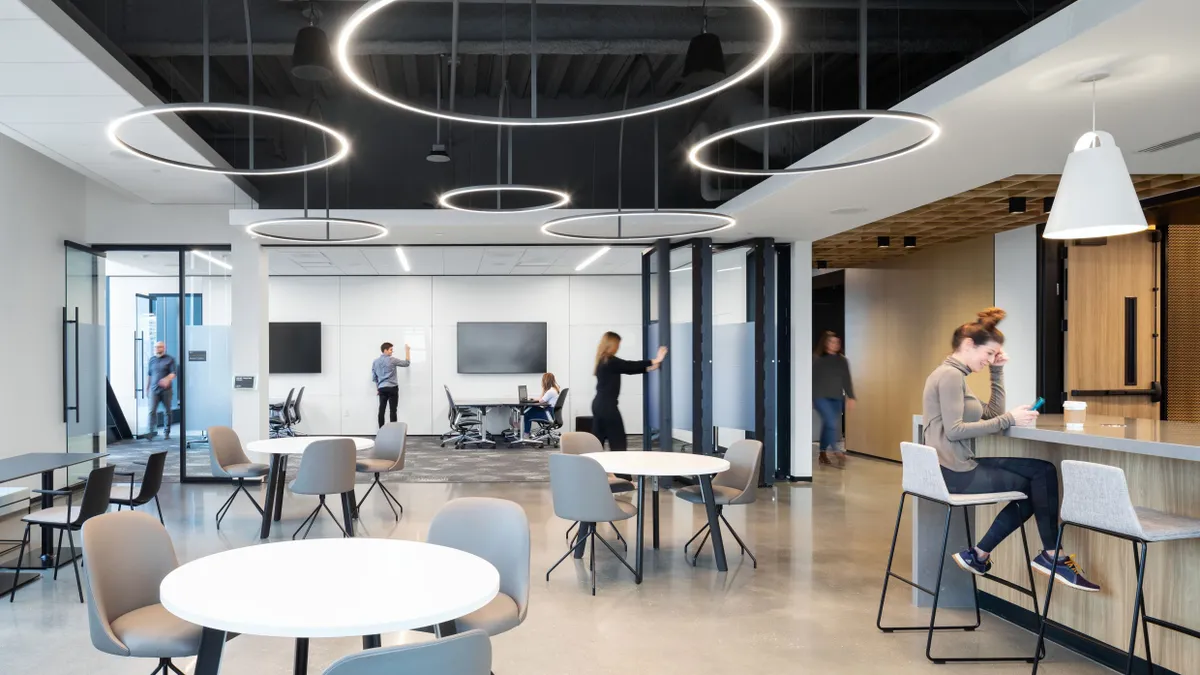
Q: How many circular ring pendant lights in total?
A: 6